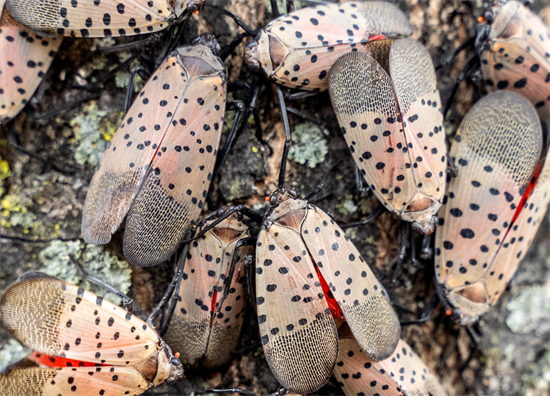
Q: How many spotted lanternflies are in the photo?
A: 11